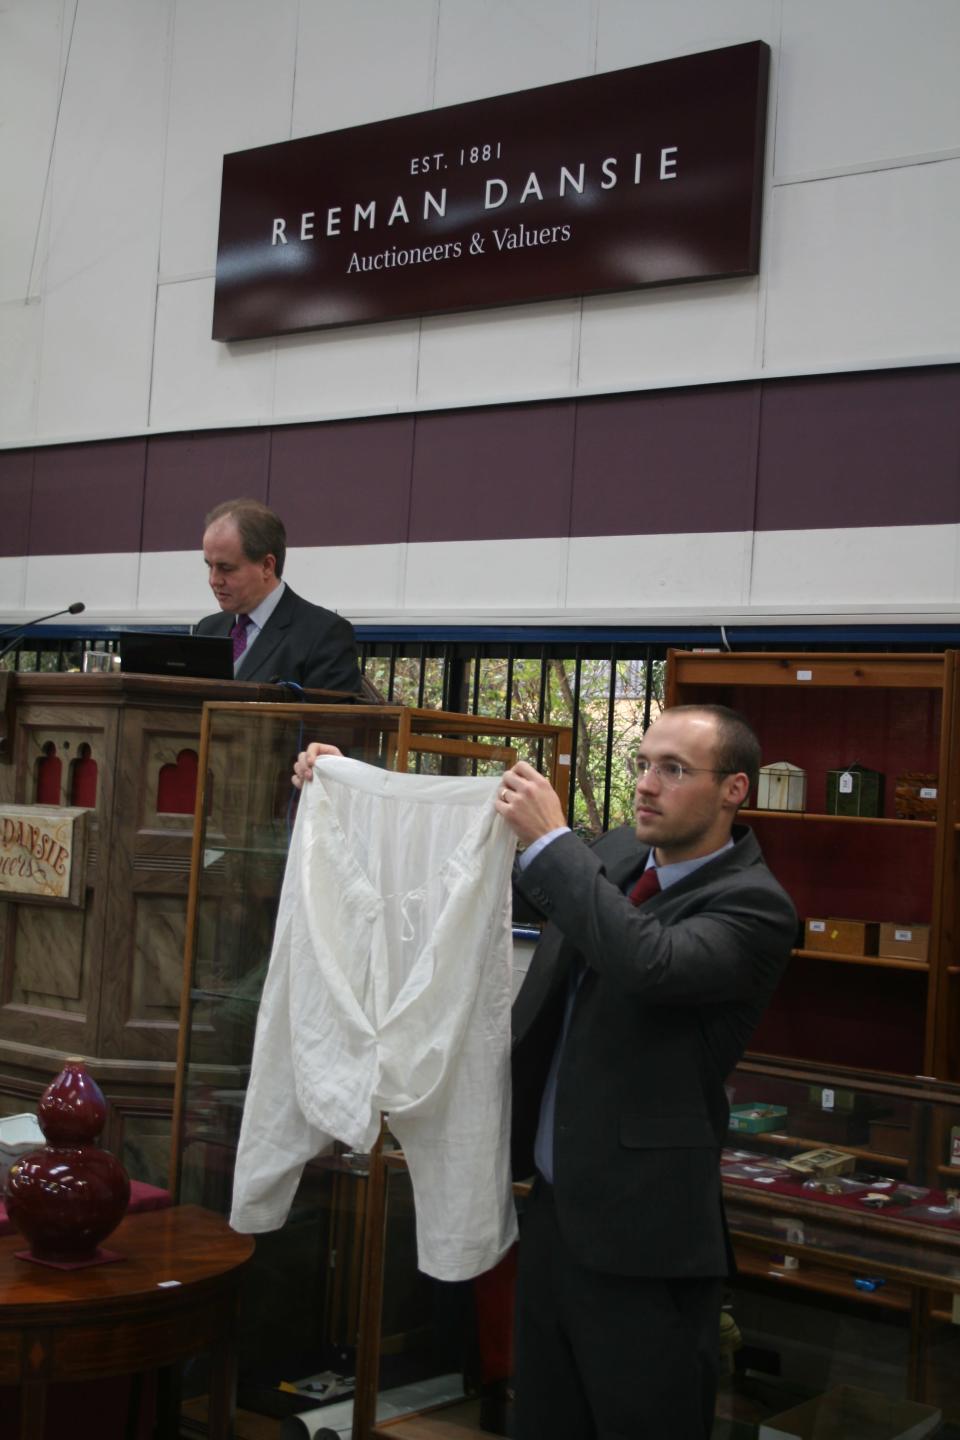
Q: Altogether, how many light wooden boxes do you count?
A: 2